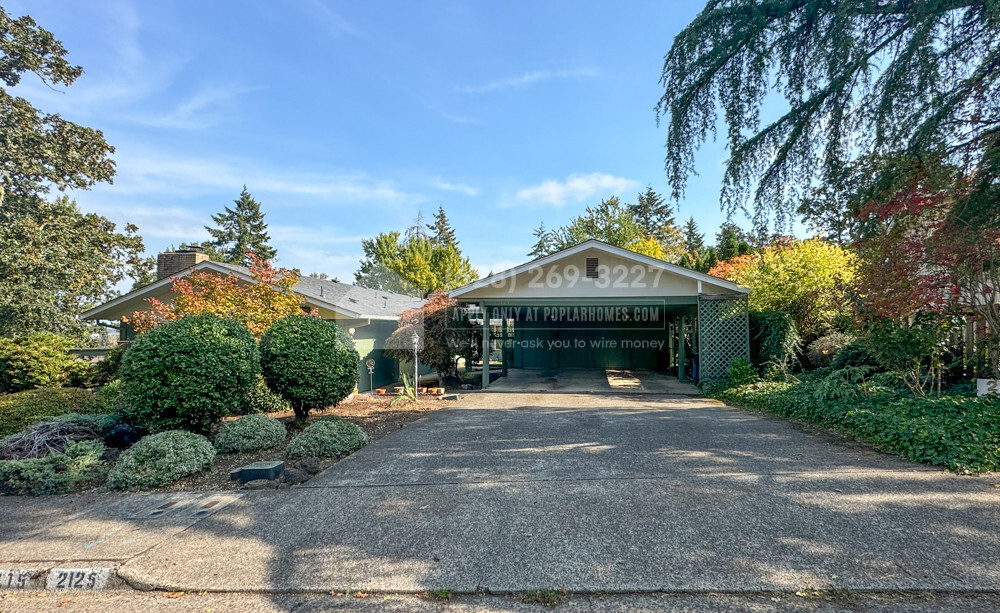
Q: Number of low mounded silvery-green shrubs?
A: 3